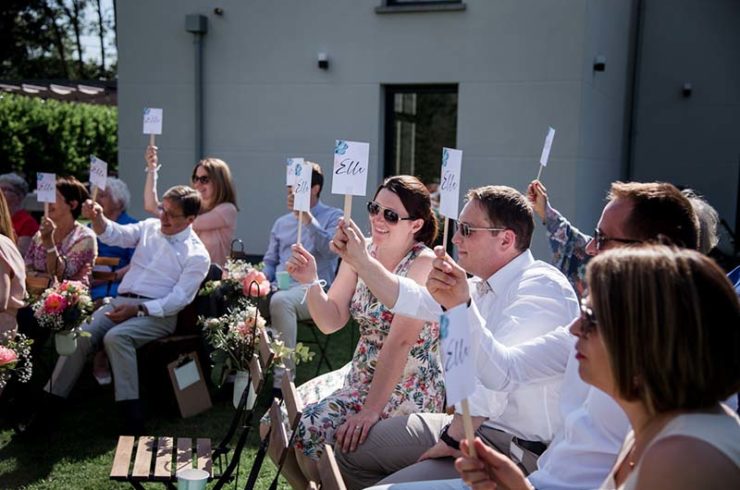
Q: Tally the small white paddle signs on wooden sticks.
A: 9